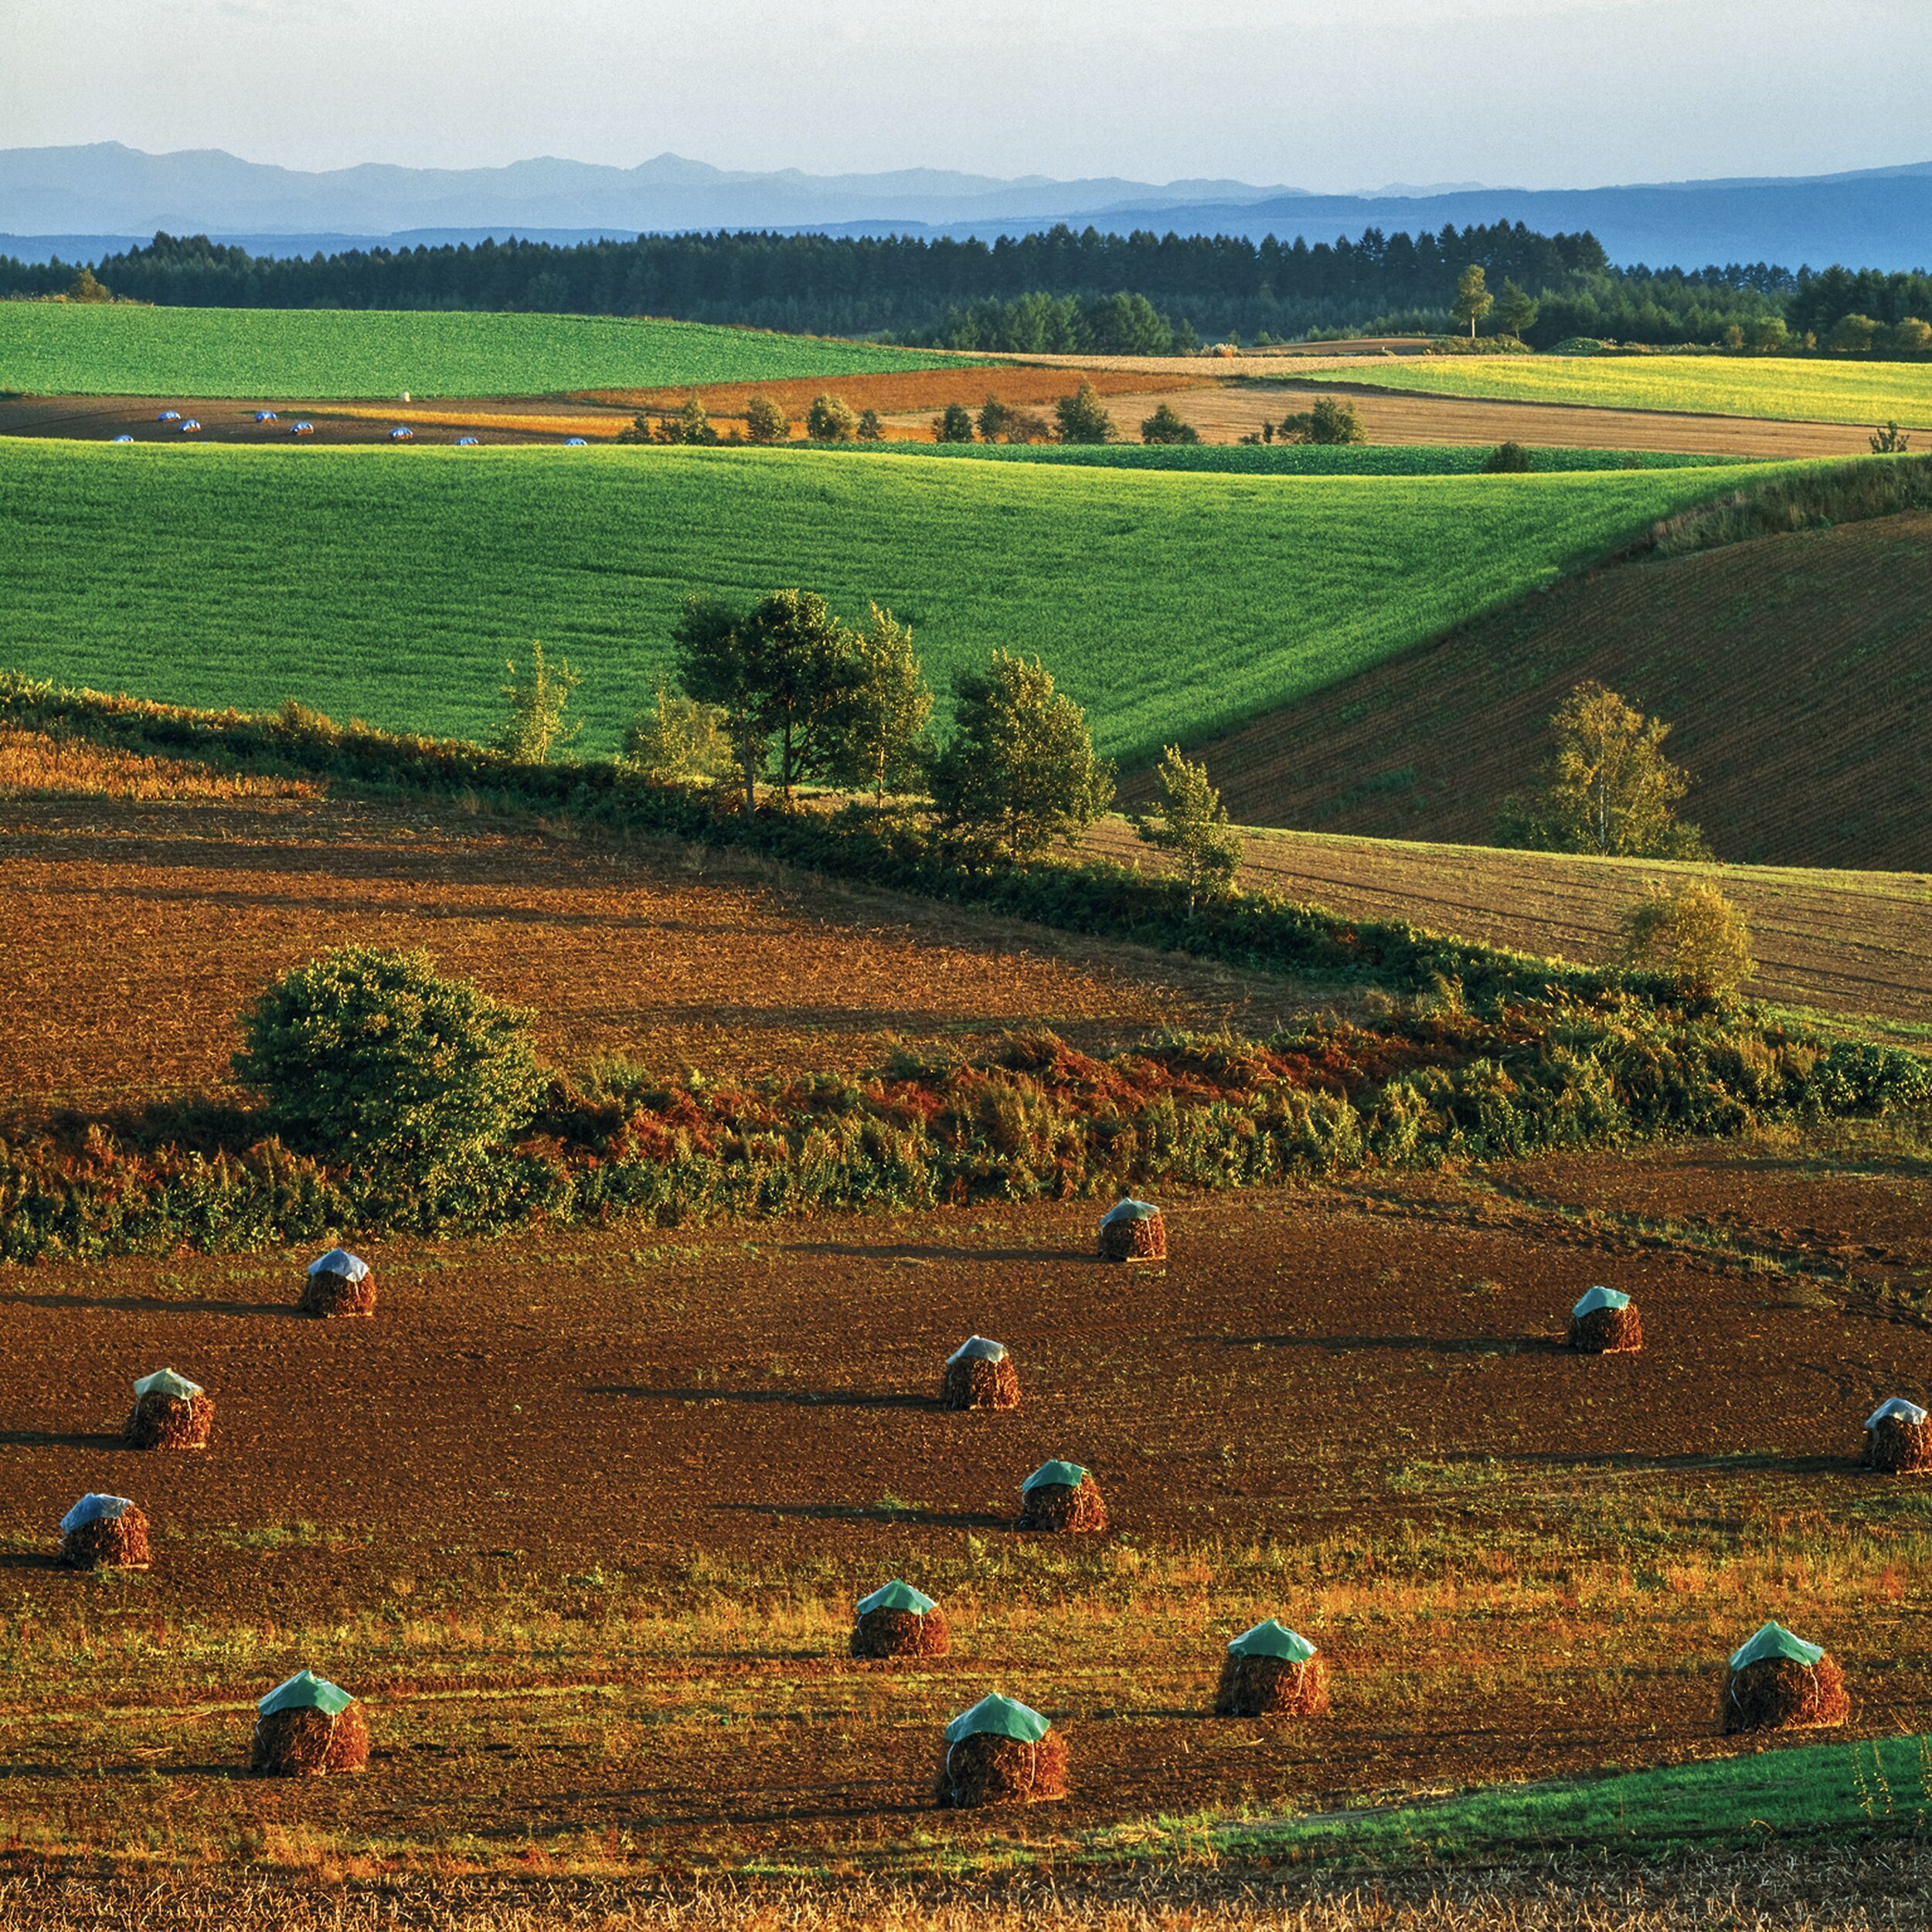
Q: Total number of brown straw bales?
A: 13